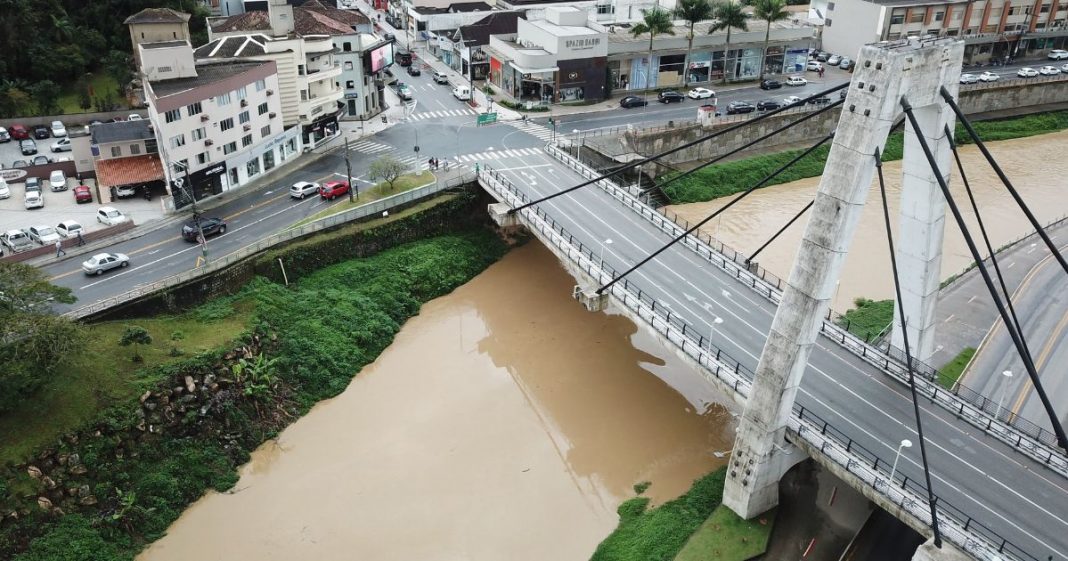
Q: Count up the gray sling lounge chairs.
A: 0